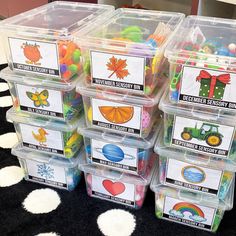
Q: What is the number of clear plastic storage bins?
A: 12